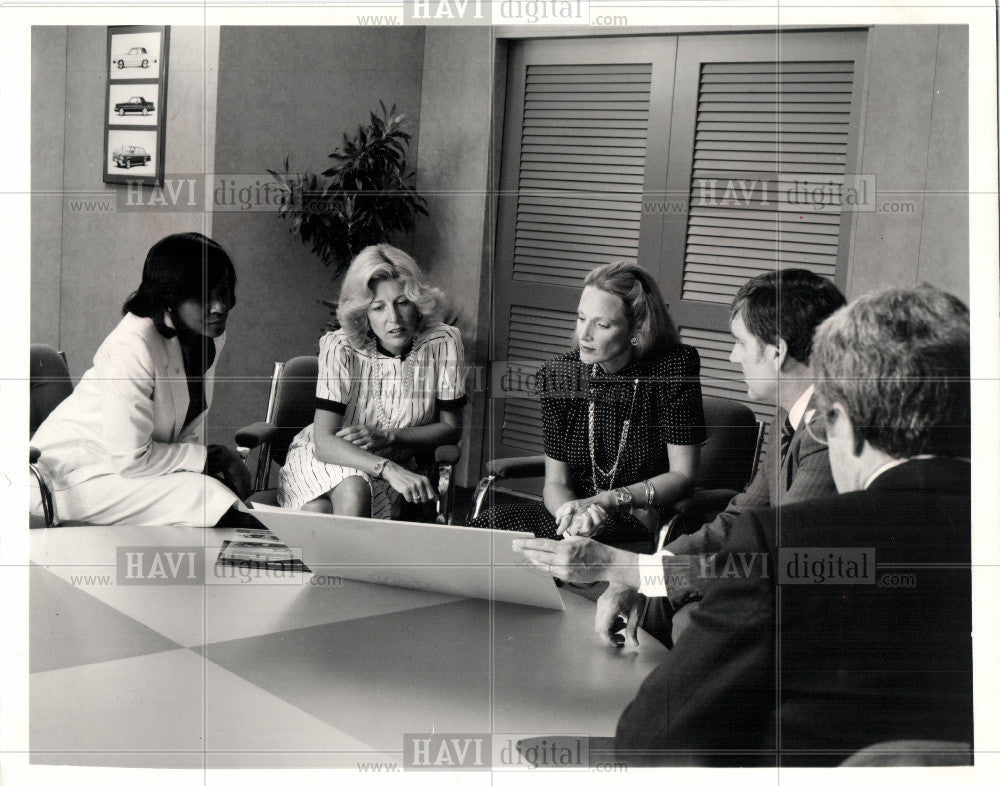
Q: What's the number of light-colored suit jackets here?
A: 1